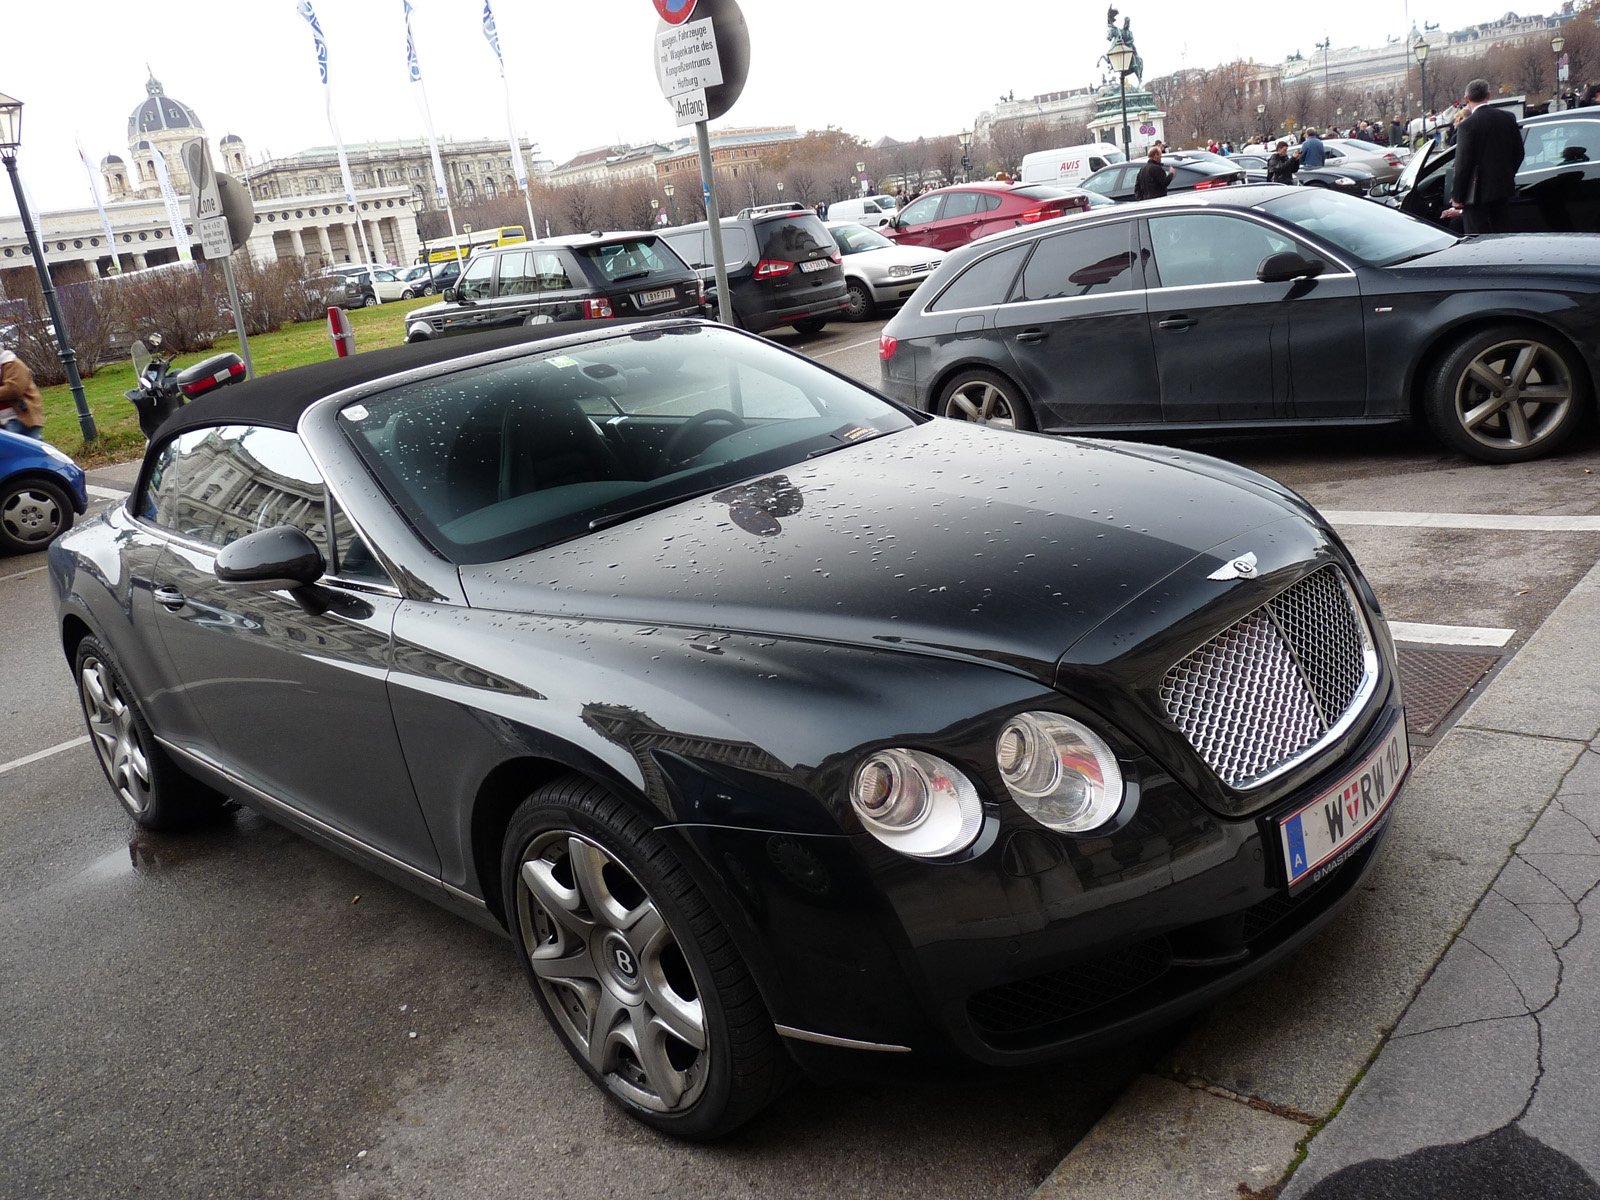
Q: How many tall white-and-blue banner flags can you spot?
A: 3